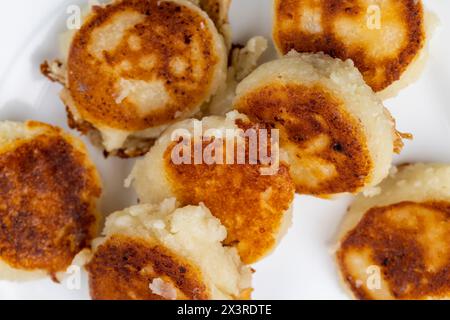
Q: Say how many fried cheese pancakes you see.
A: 7